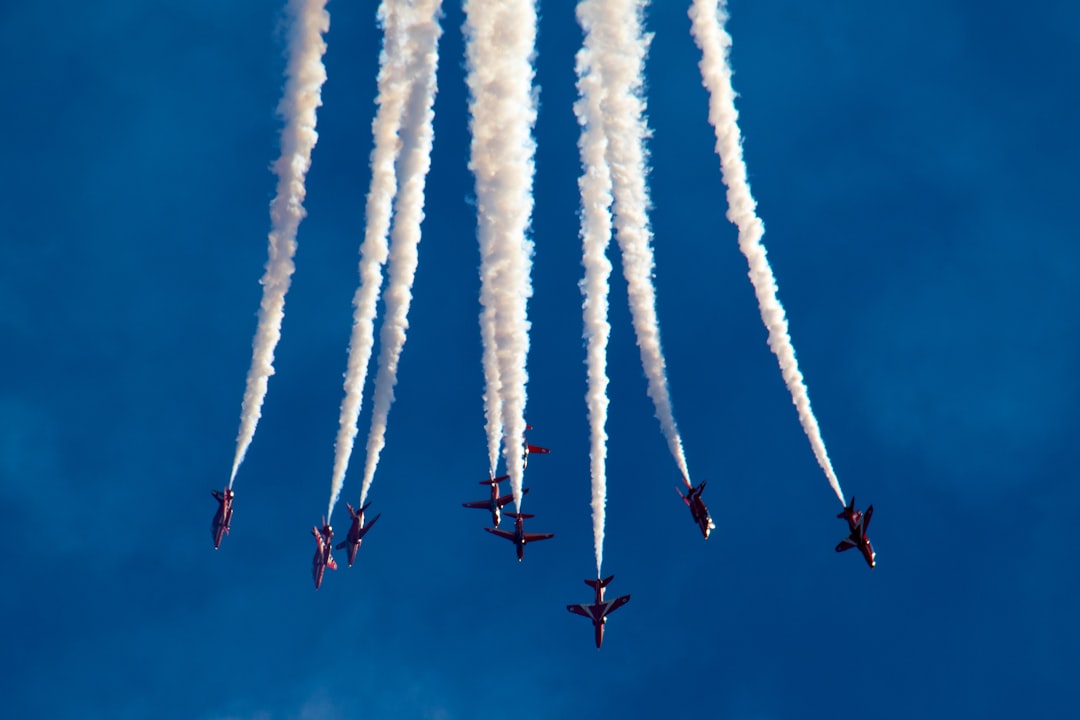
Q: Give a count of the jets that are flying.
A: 9